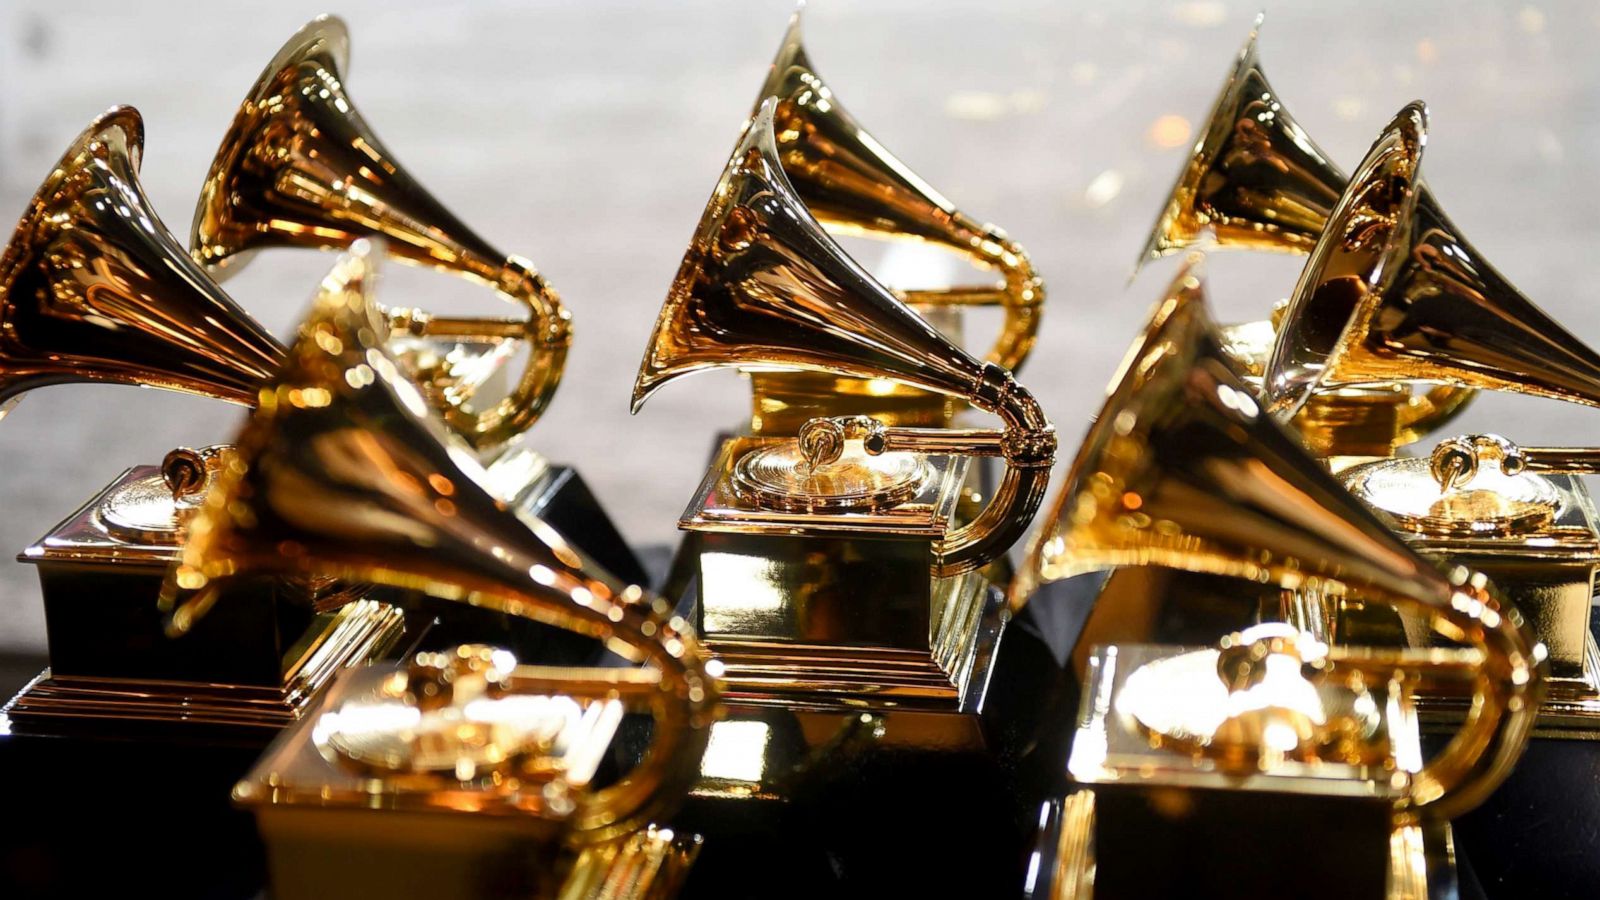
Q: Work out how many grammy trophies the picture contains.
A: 8